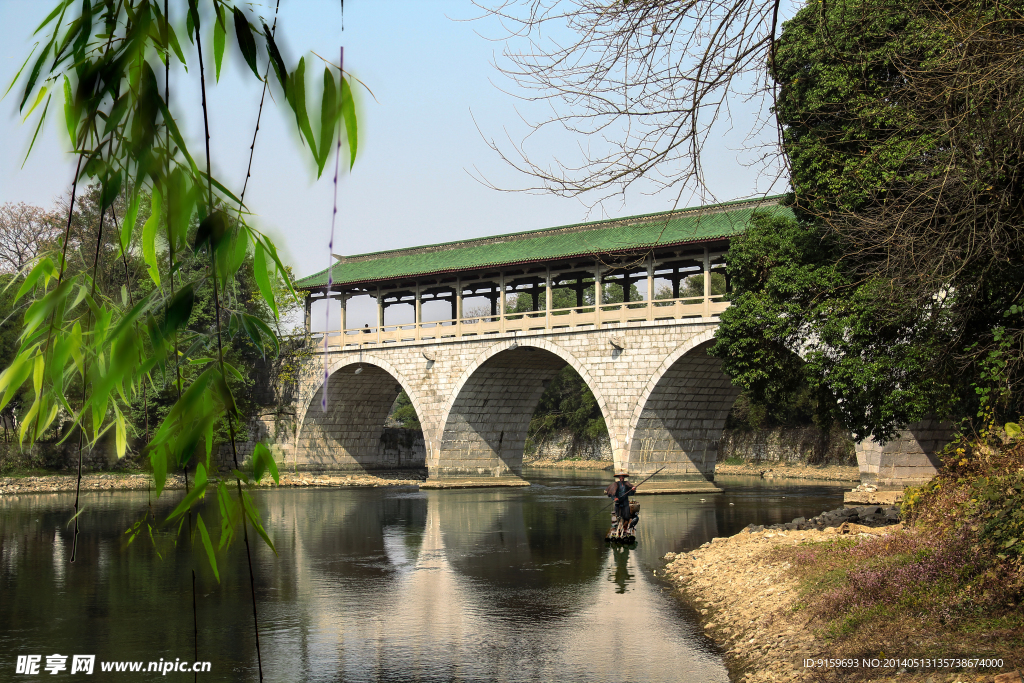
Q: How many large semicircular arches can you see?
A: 3